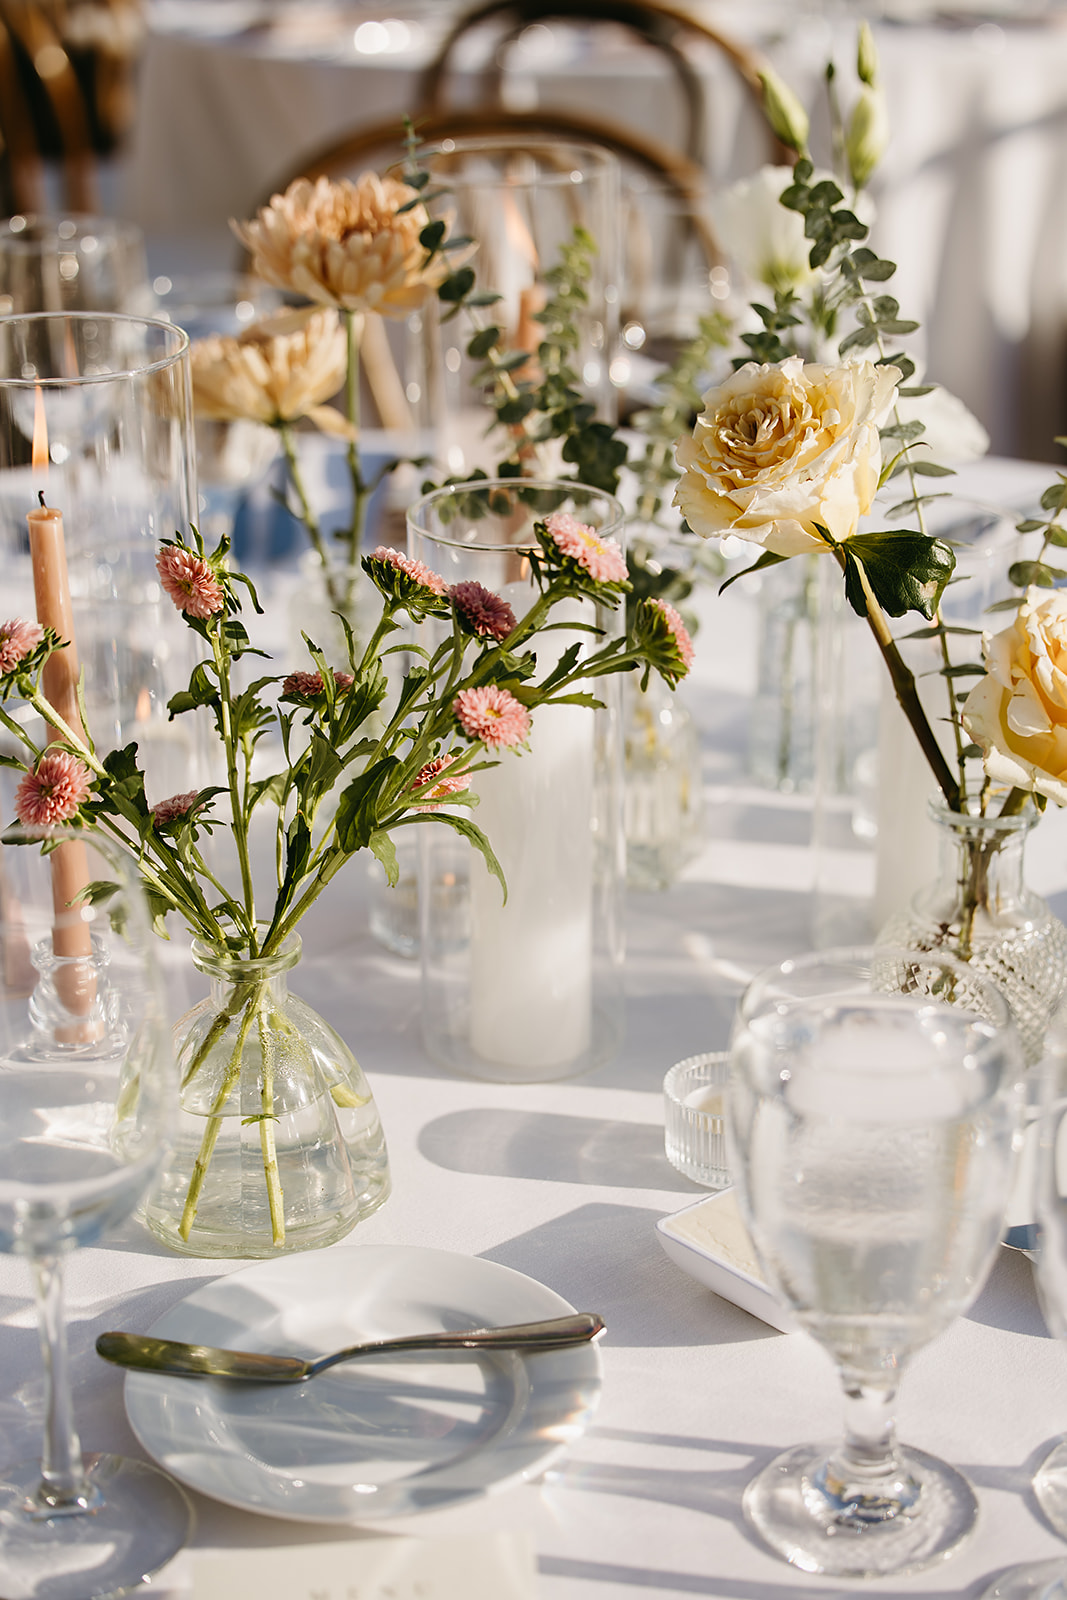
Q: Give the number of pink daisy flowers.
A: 11